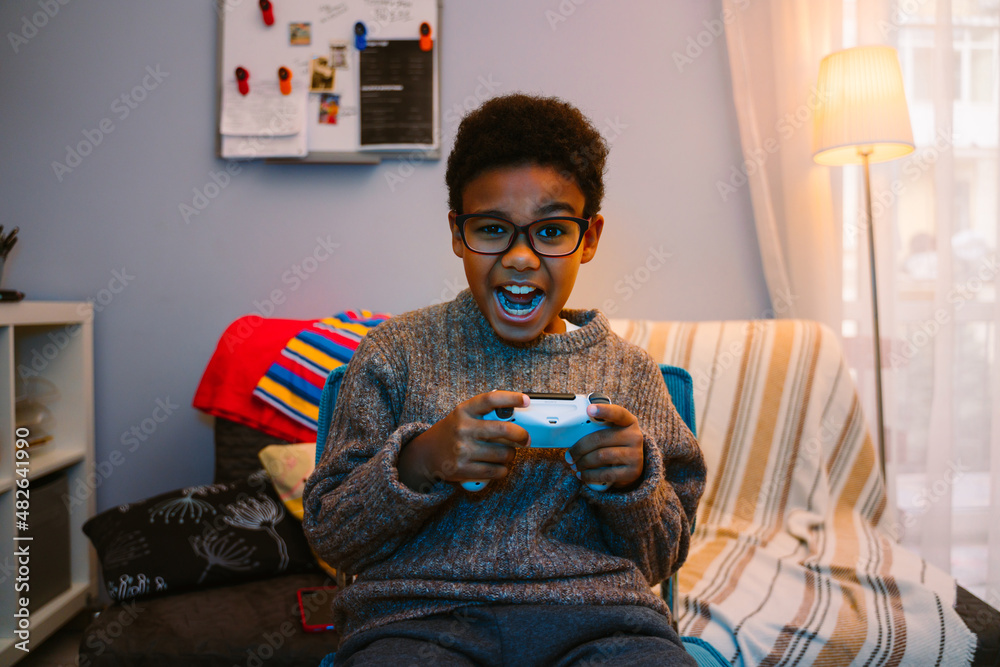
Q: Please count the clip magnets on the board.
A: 5